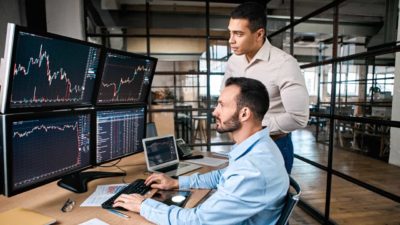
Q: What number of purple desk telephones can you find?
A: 0